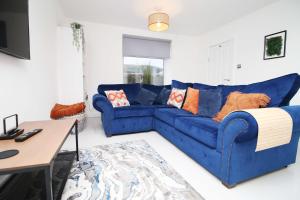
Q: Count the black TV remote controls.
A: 1